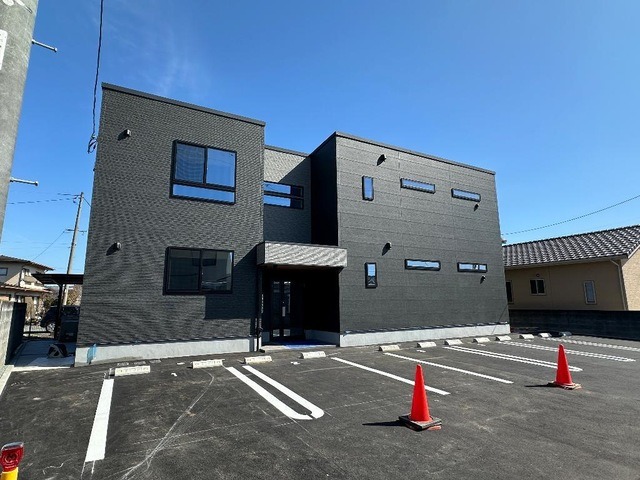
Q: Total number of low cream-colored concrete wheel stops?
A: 12